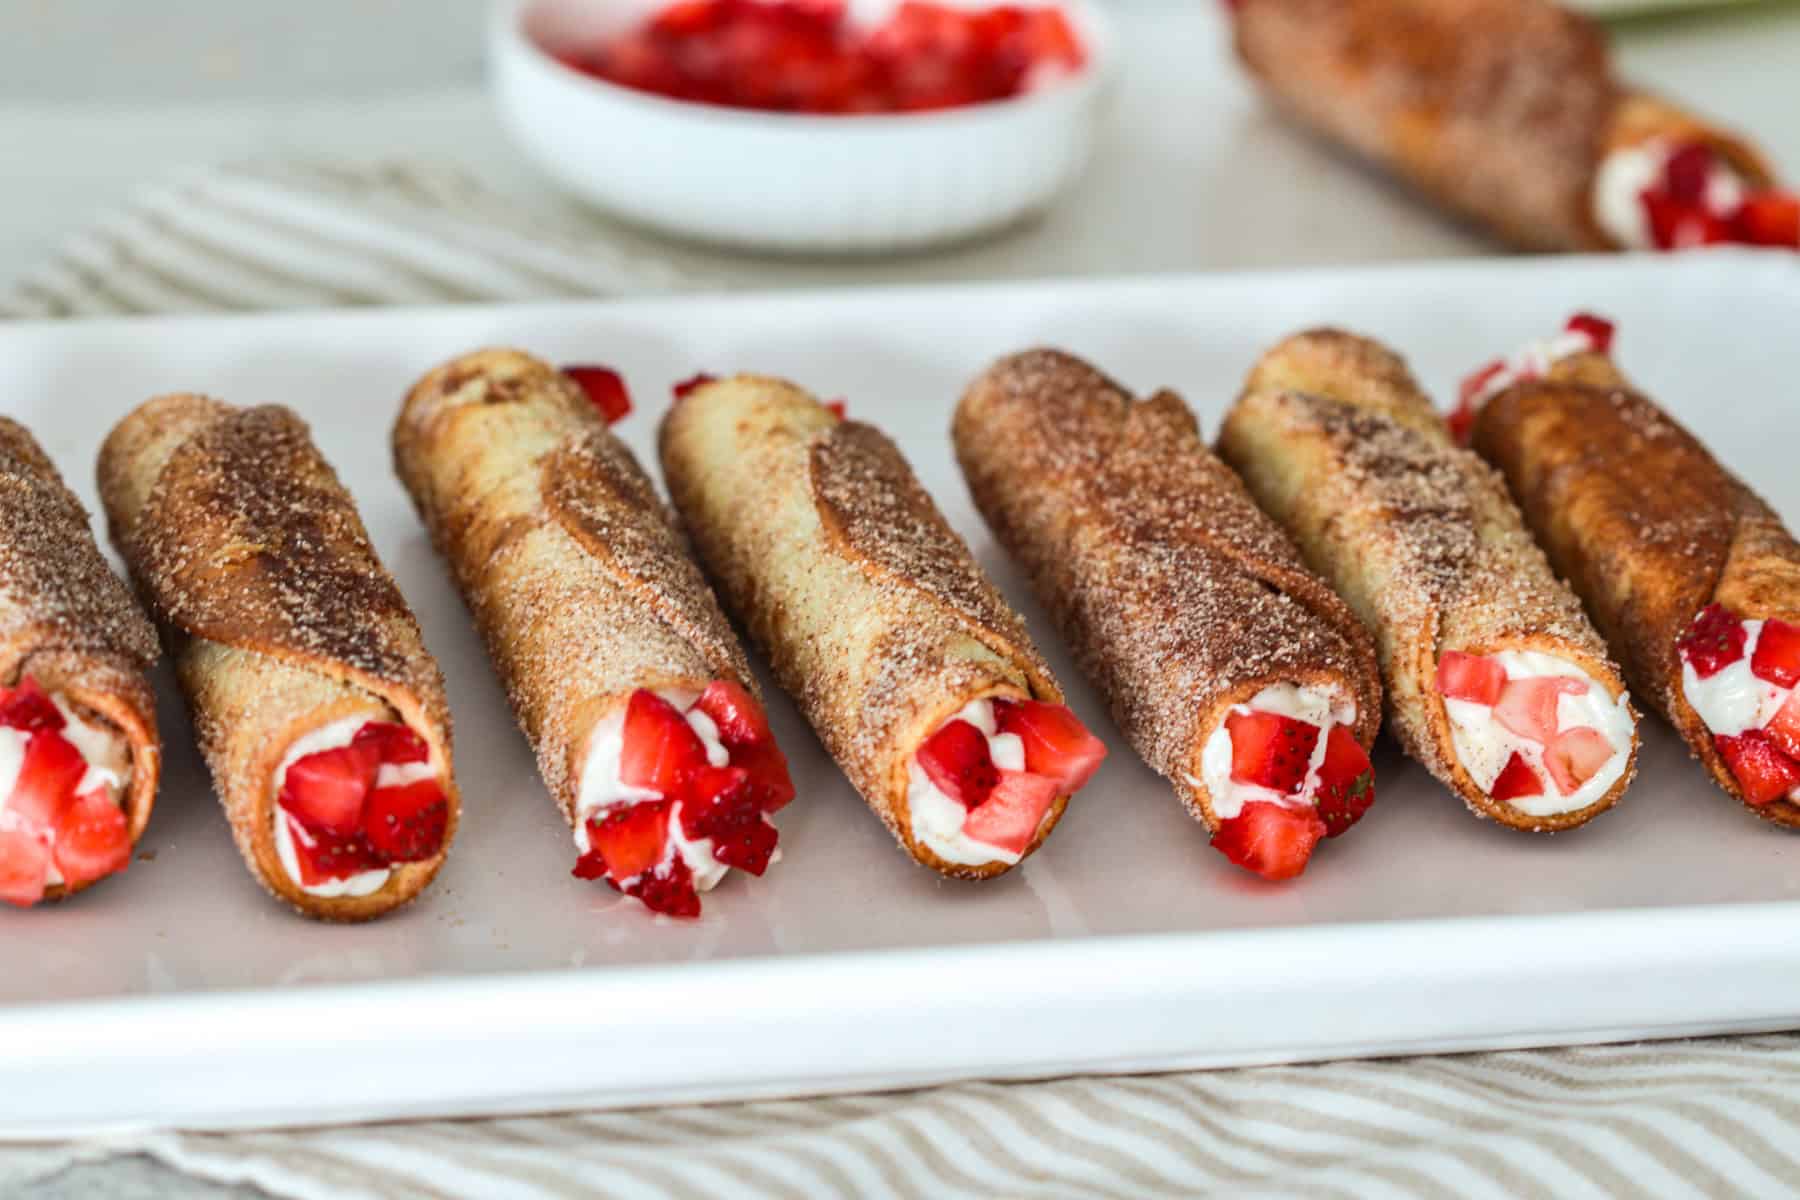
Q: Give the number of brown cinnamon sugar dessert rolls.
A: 8